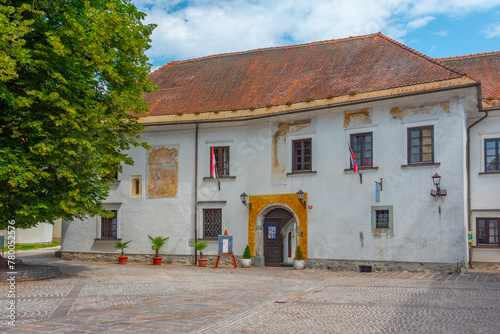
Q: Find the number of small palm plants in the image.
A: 3